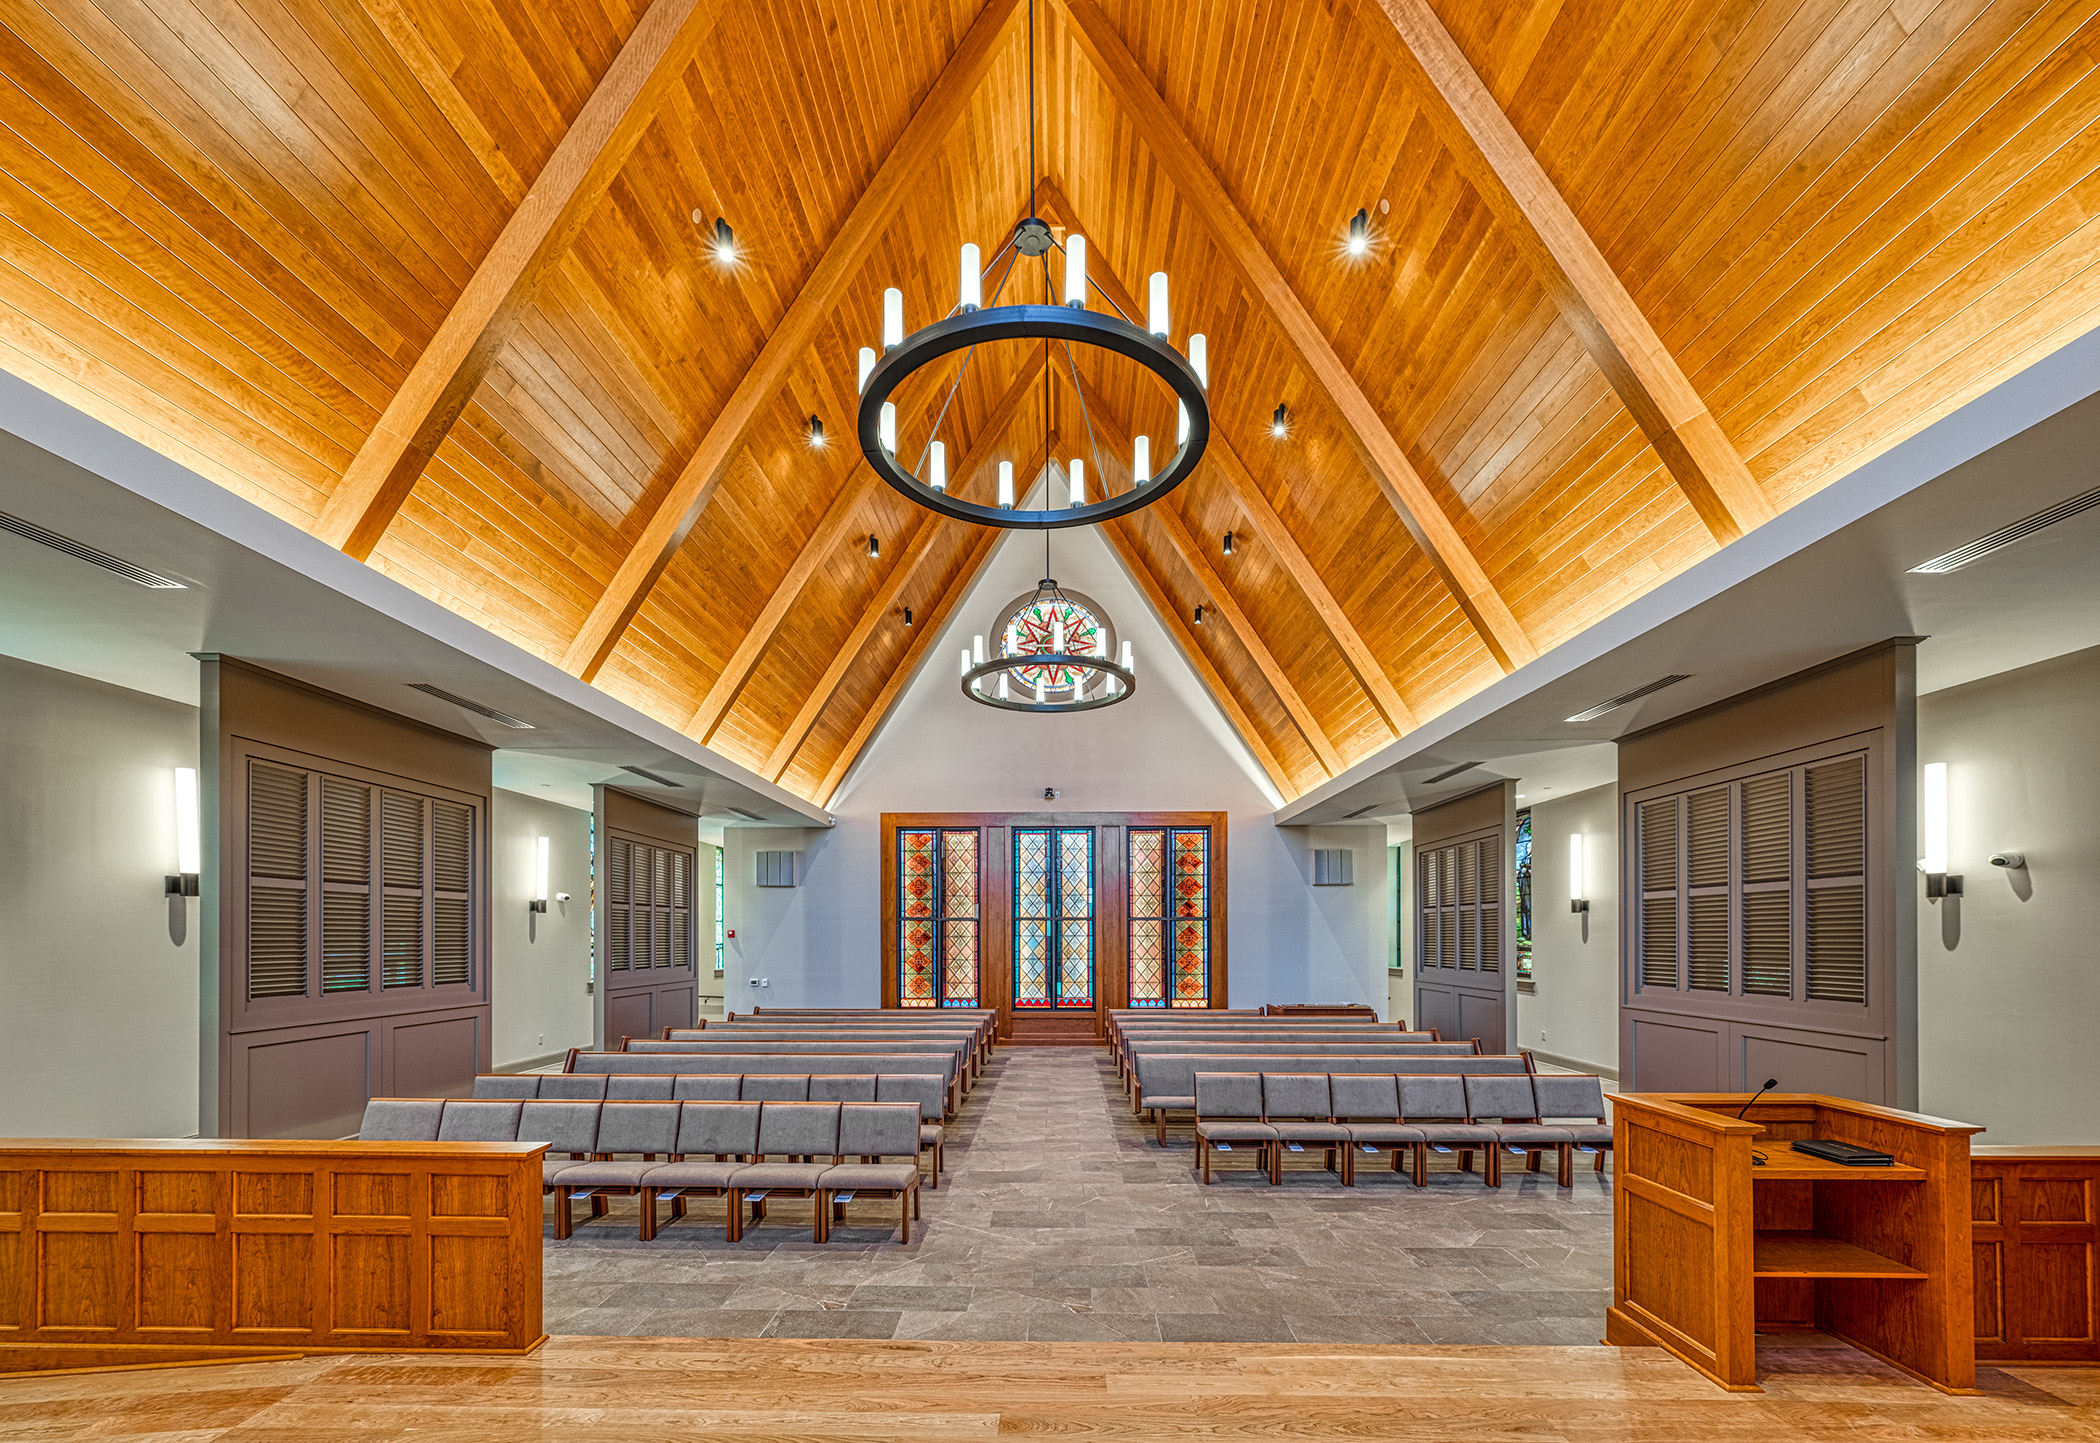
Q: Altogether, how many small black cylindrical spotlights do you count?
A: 8